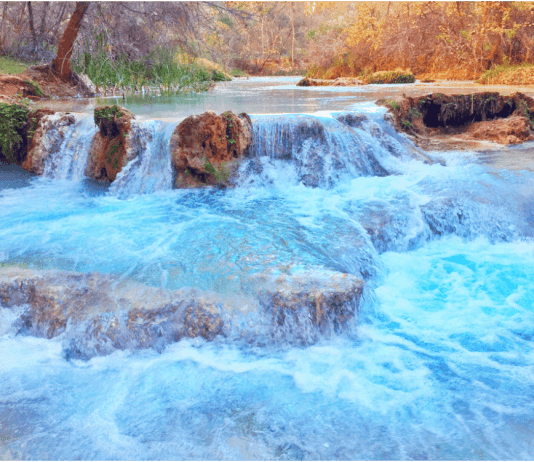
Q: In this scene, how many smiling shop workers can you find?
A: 0